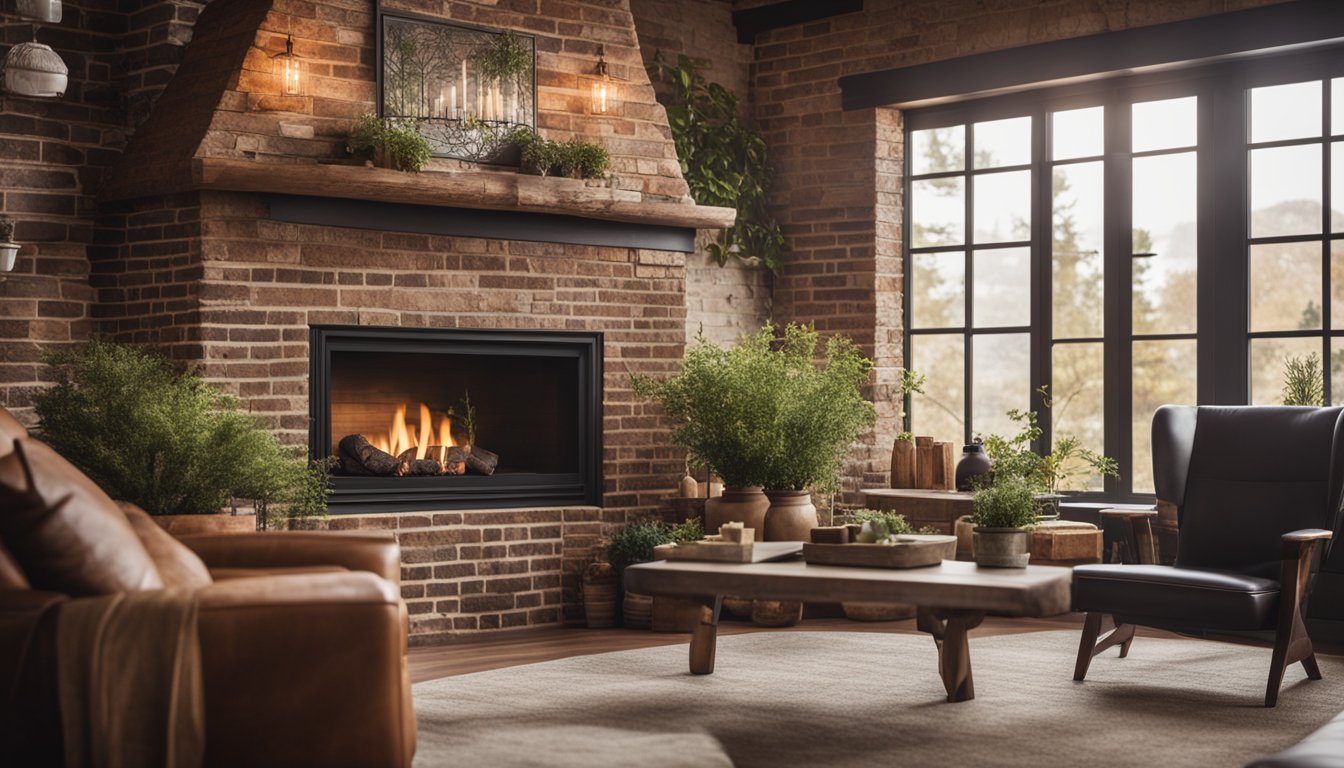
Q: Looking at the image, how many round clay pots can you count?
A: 2